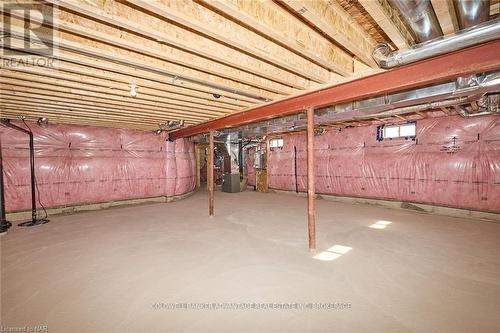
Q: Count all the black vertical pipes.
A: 2